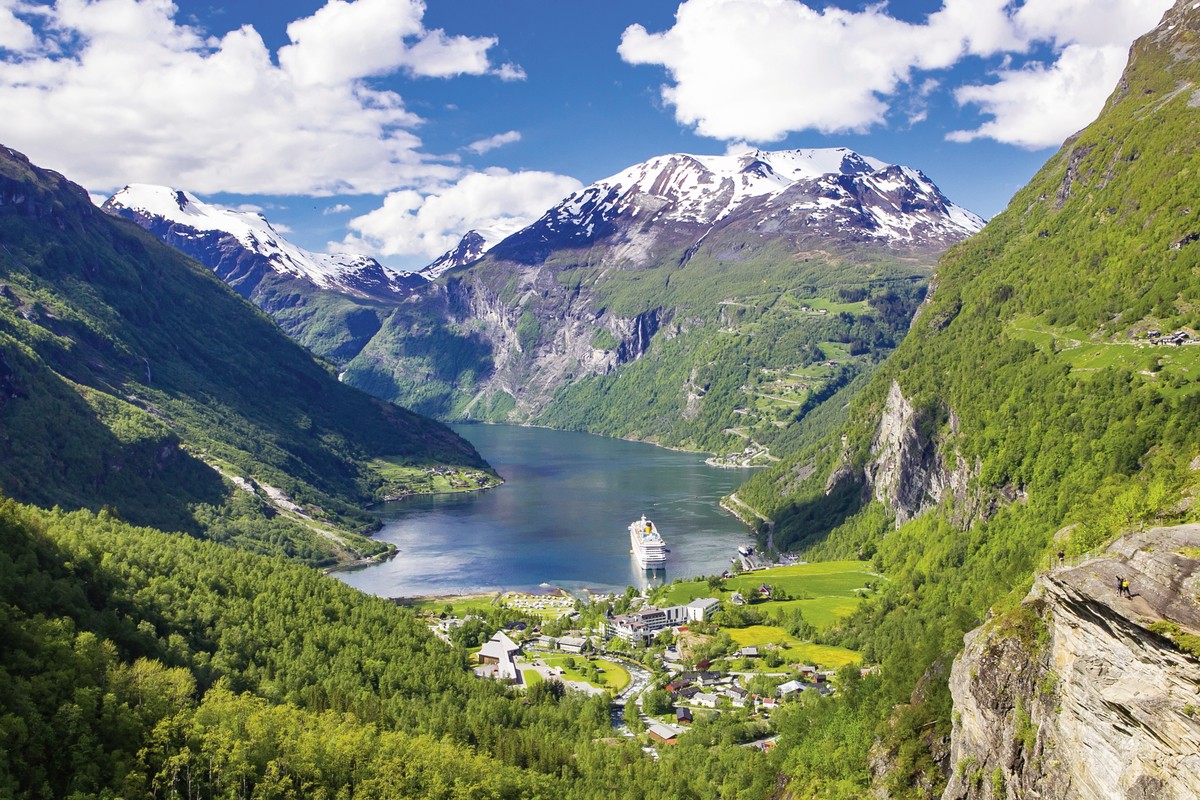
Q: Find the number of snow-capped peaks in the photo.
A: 3